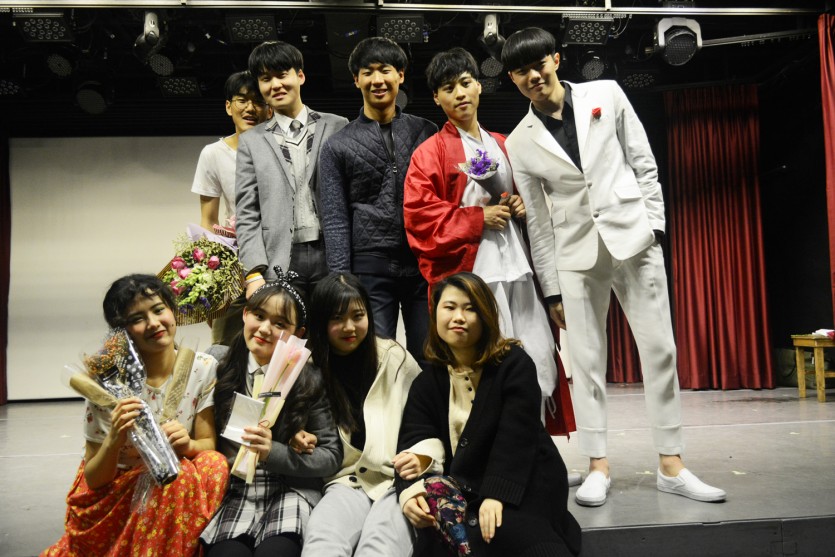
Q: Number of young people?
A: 9